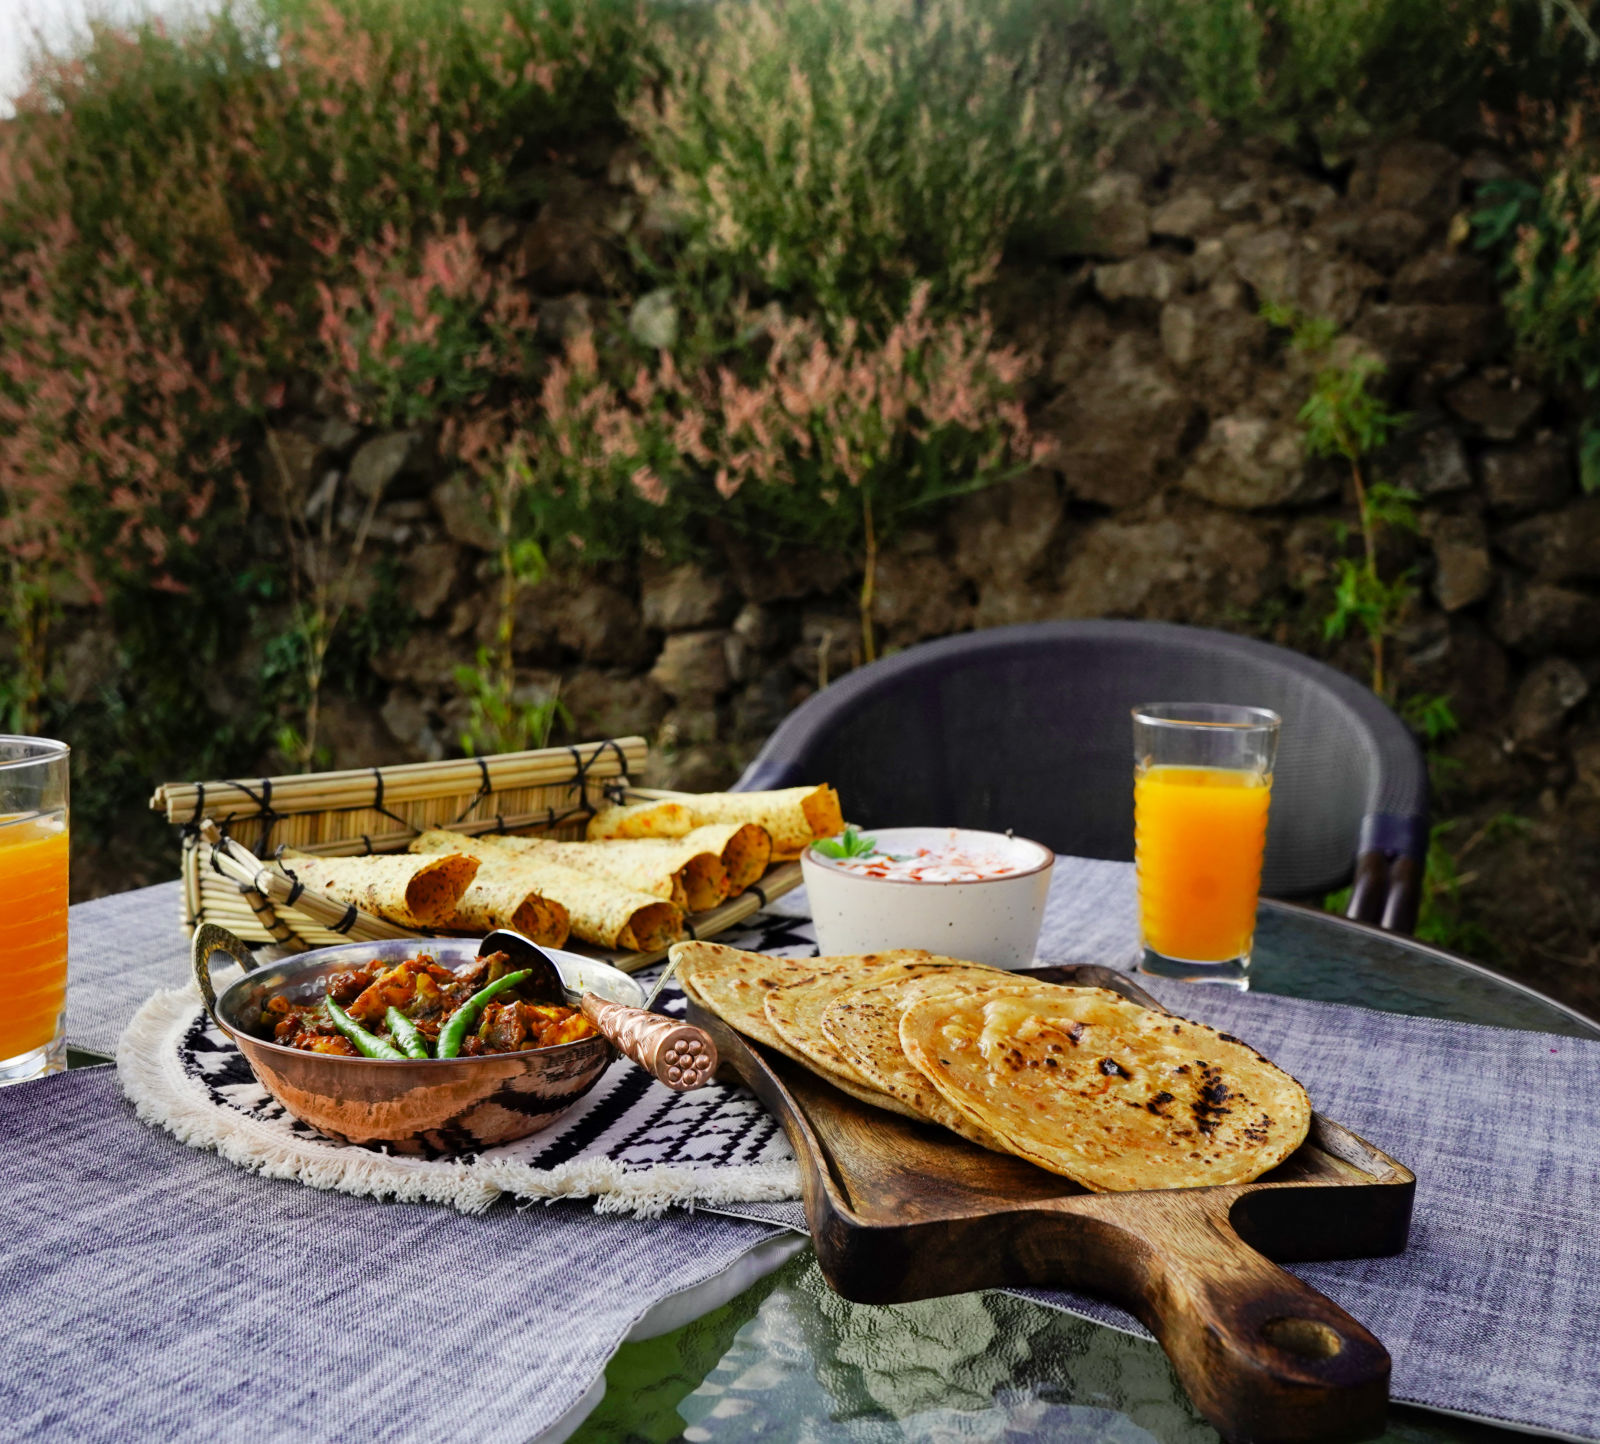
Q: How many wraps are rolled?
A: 6